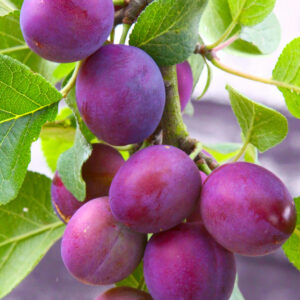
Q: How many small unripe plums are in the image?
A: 0